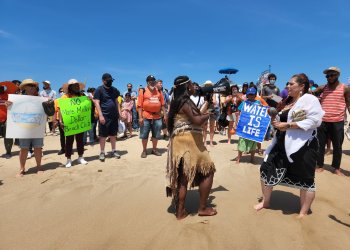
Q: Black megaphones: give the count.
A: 1